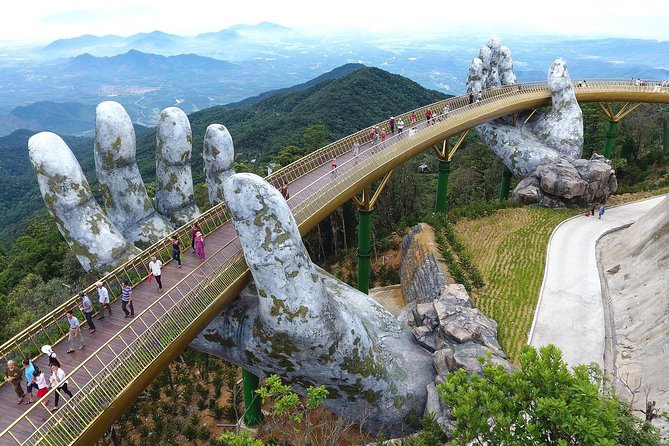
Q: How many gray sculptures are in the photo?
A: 2